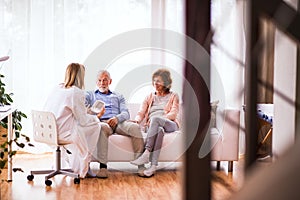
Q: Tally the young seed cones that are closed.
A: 0